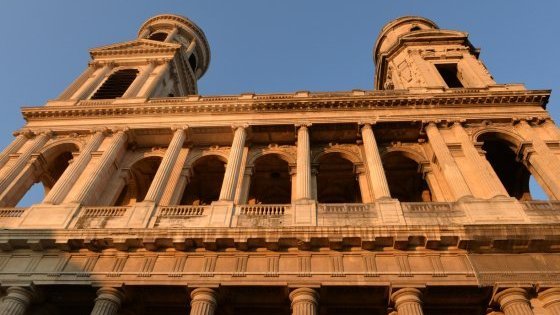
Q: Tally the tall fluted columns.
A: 12